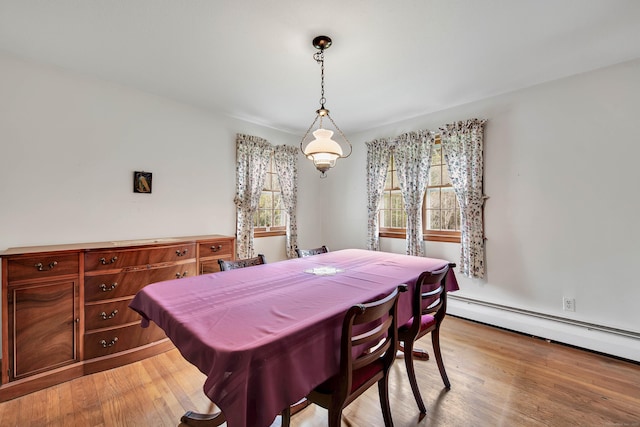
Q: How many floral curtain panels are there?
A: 5